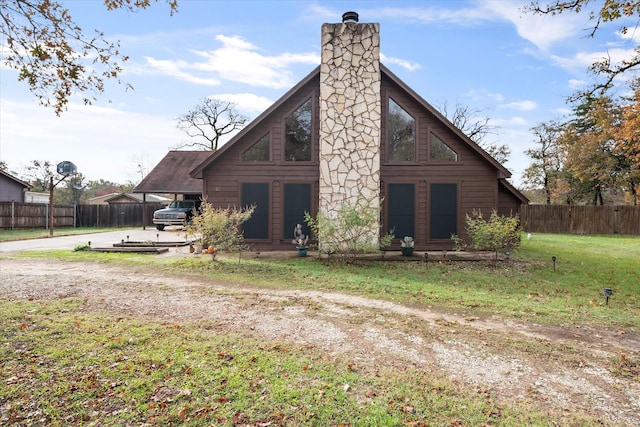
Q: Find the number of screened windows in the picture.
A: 4